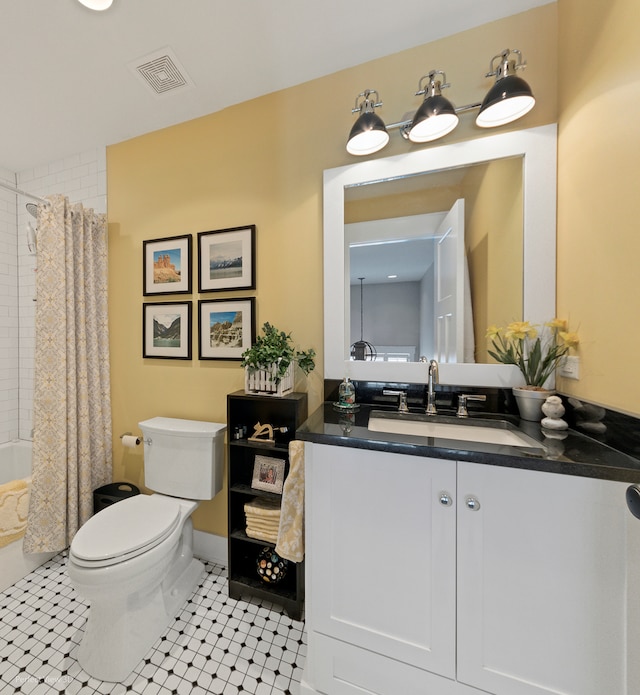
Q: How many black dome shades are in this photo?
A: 3